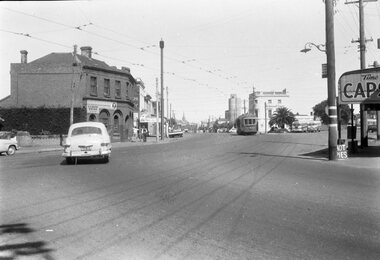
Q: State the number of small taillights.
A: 2